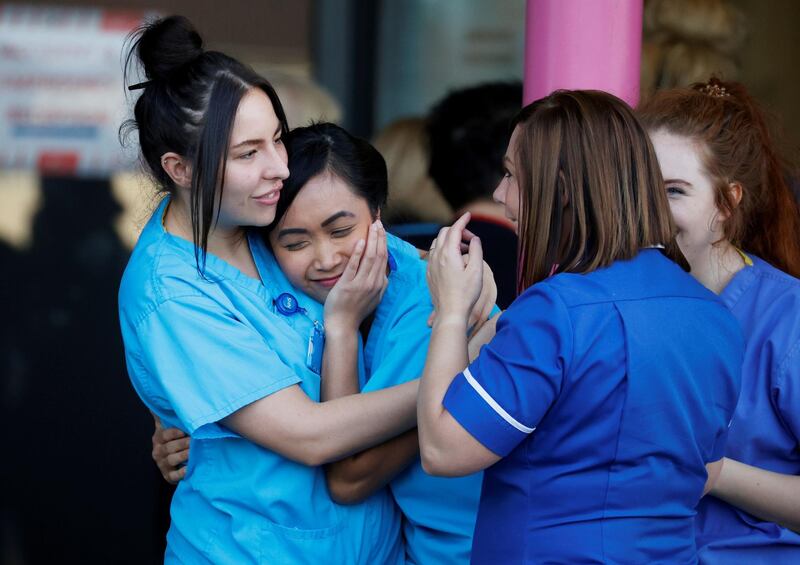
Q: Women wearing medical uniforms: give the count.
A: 4